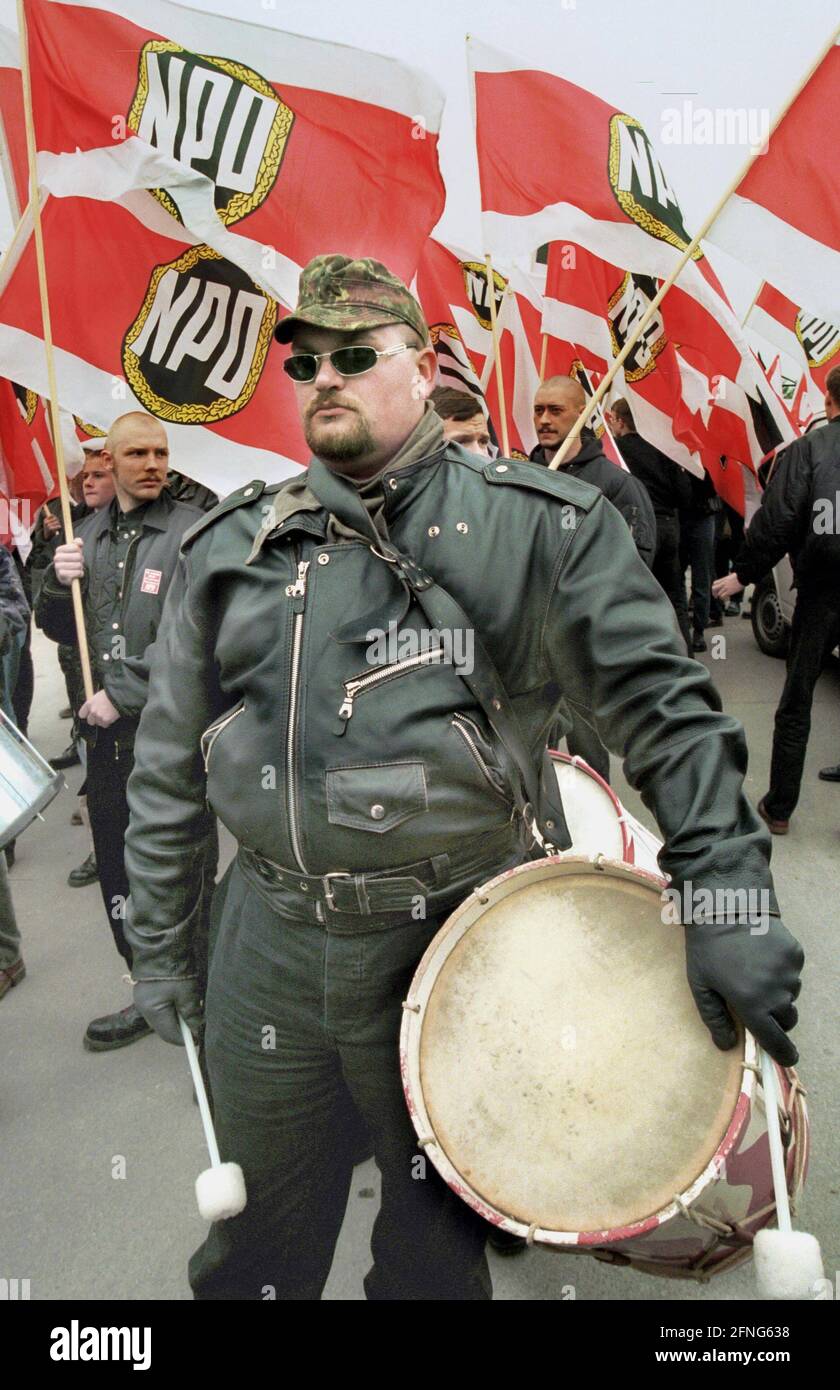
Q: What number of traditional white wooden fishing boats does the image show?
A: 0